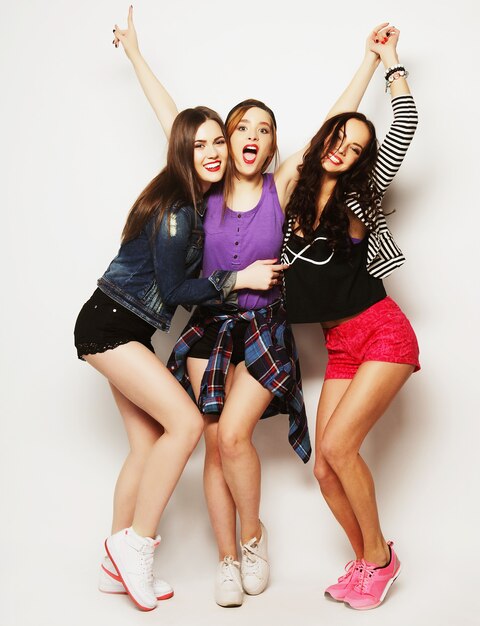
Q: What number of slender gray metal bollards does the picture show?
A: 0